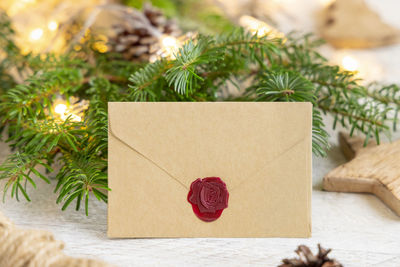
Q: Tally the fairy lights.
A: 6